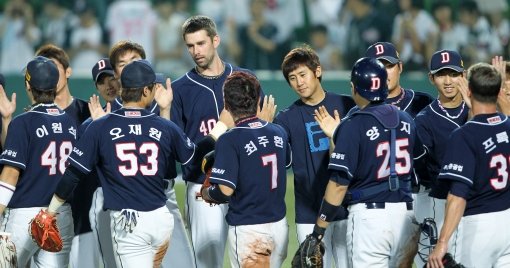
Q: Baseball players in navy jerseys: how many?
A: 12